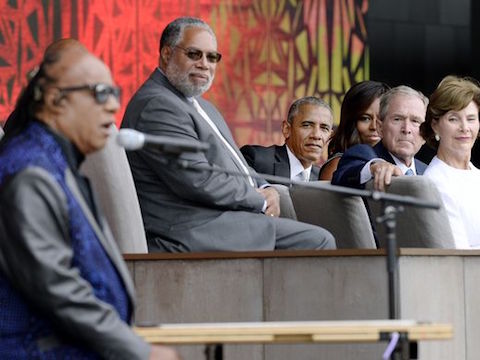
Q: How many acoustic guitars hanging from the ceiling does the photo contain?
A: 0